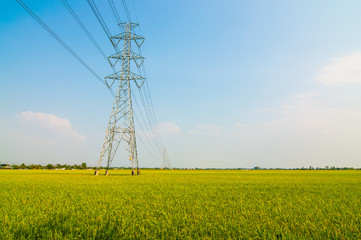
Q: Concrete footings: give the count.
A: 4